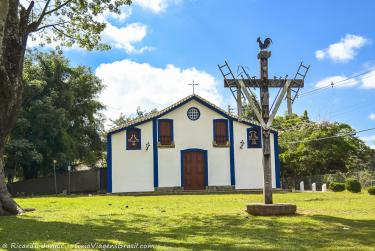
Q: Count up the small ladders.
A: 2